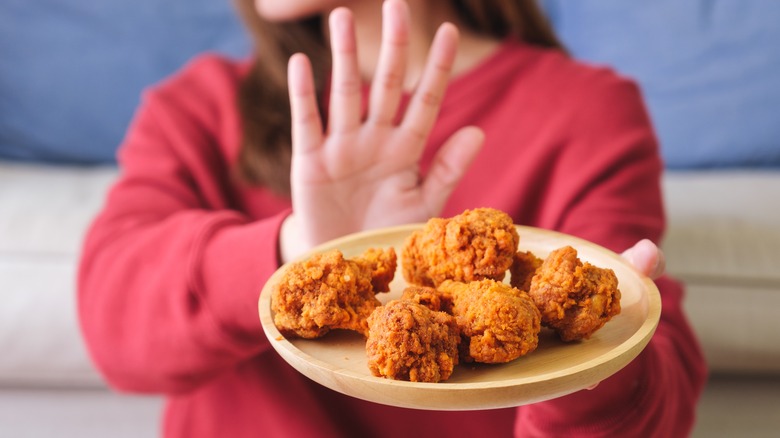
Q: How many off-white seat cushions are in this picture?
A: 2